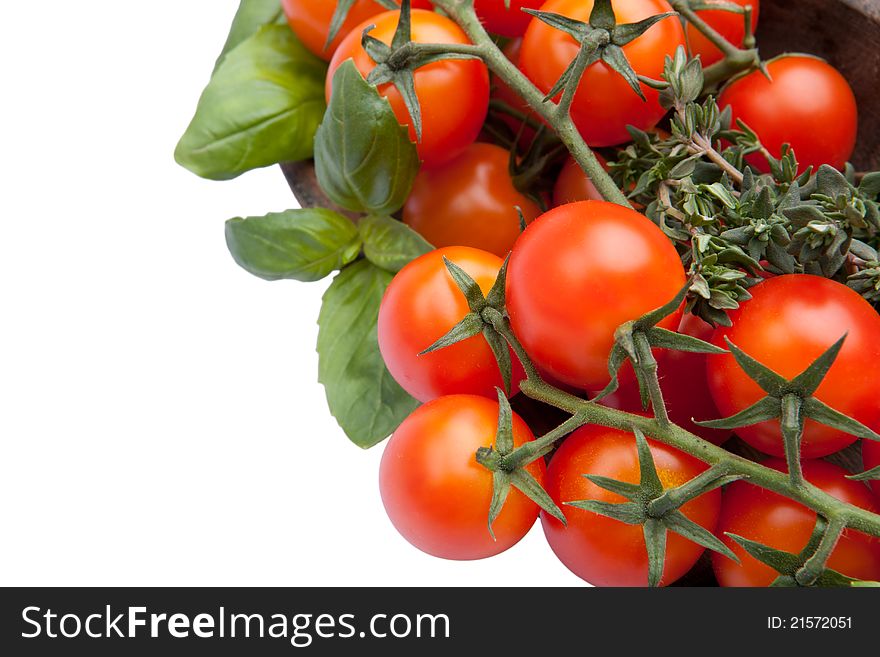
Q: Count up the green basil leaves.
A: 6